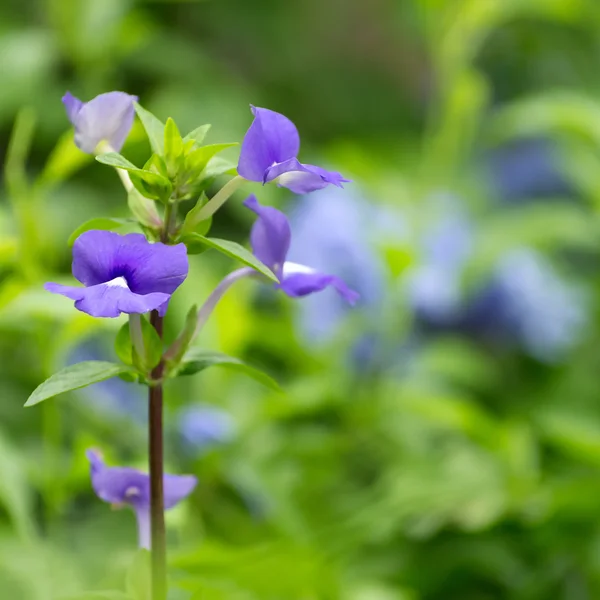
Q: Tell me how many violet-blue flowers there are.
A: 5